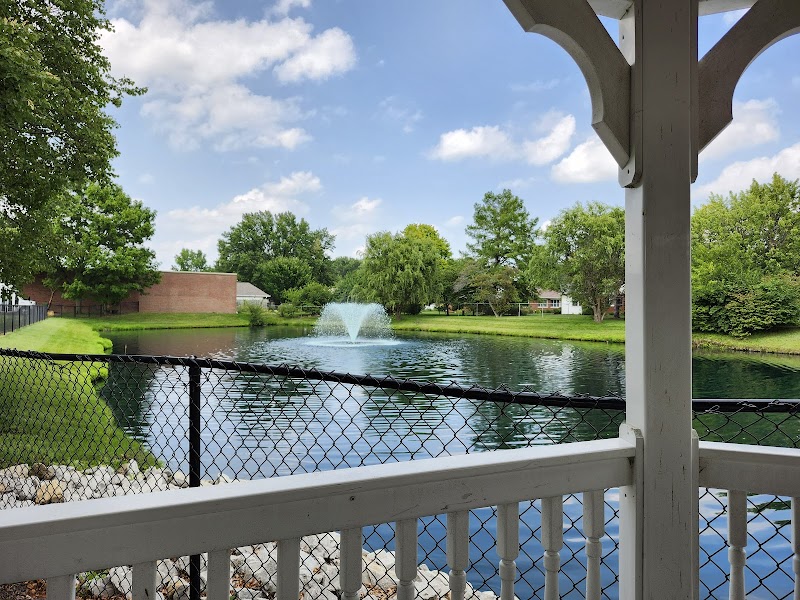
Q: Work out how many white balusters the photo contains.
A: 12